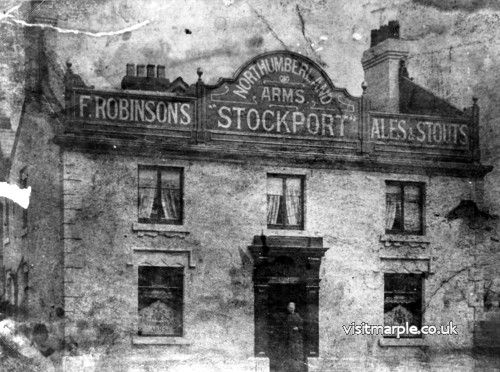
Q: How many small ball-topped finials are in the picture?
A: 4